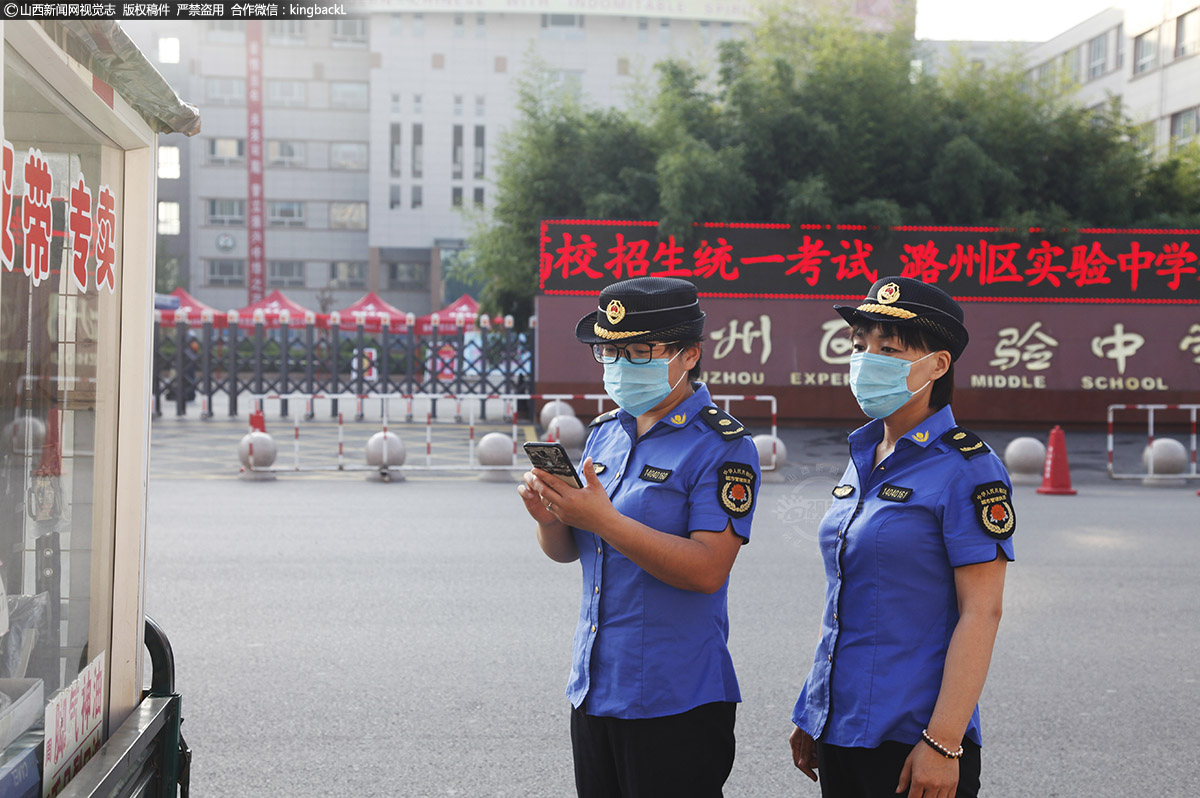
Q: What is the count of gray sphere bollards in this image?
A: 8